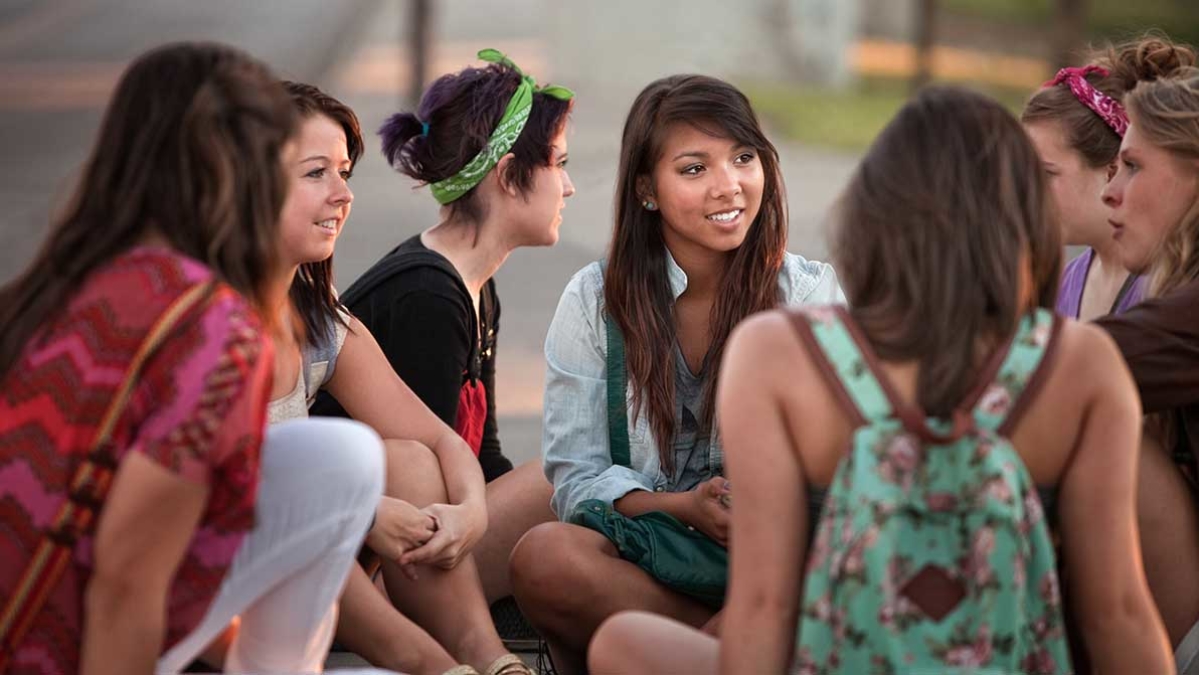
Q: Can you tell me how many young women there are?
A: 7